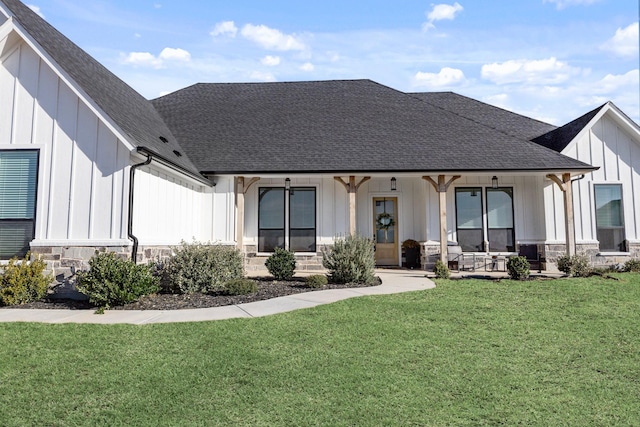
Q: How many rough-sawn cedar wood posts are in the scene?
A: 4